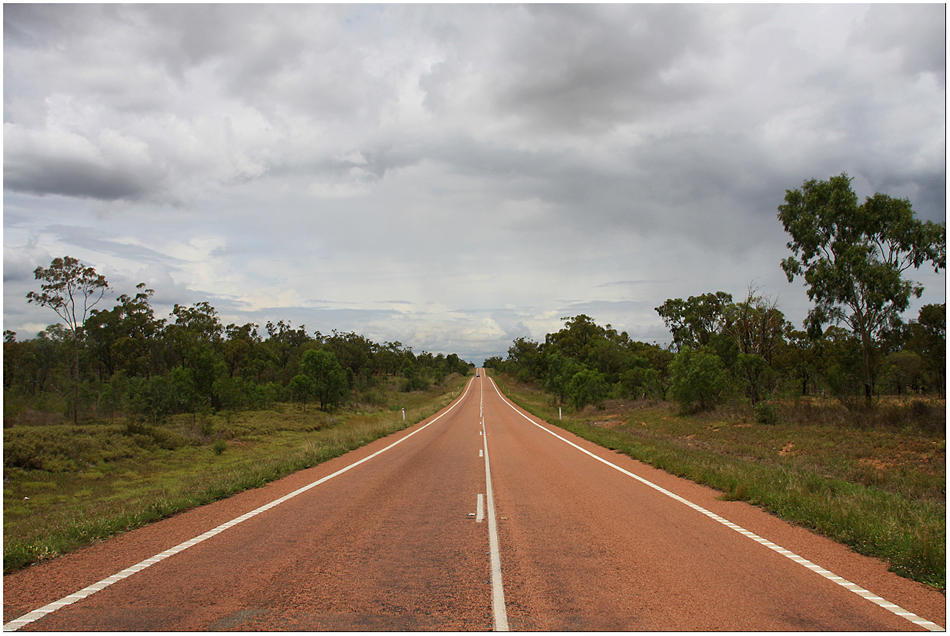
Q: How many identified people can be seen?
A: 0